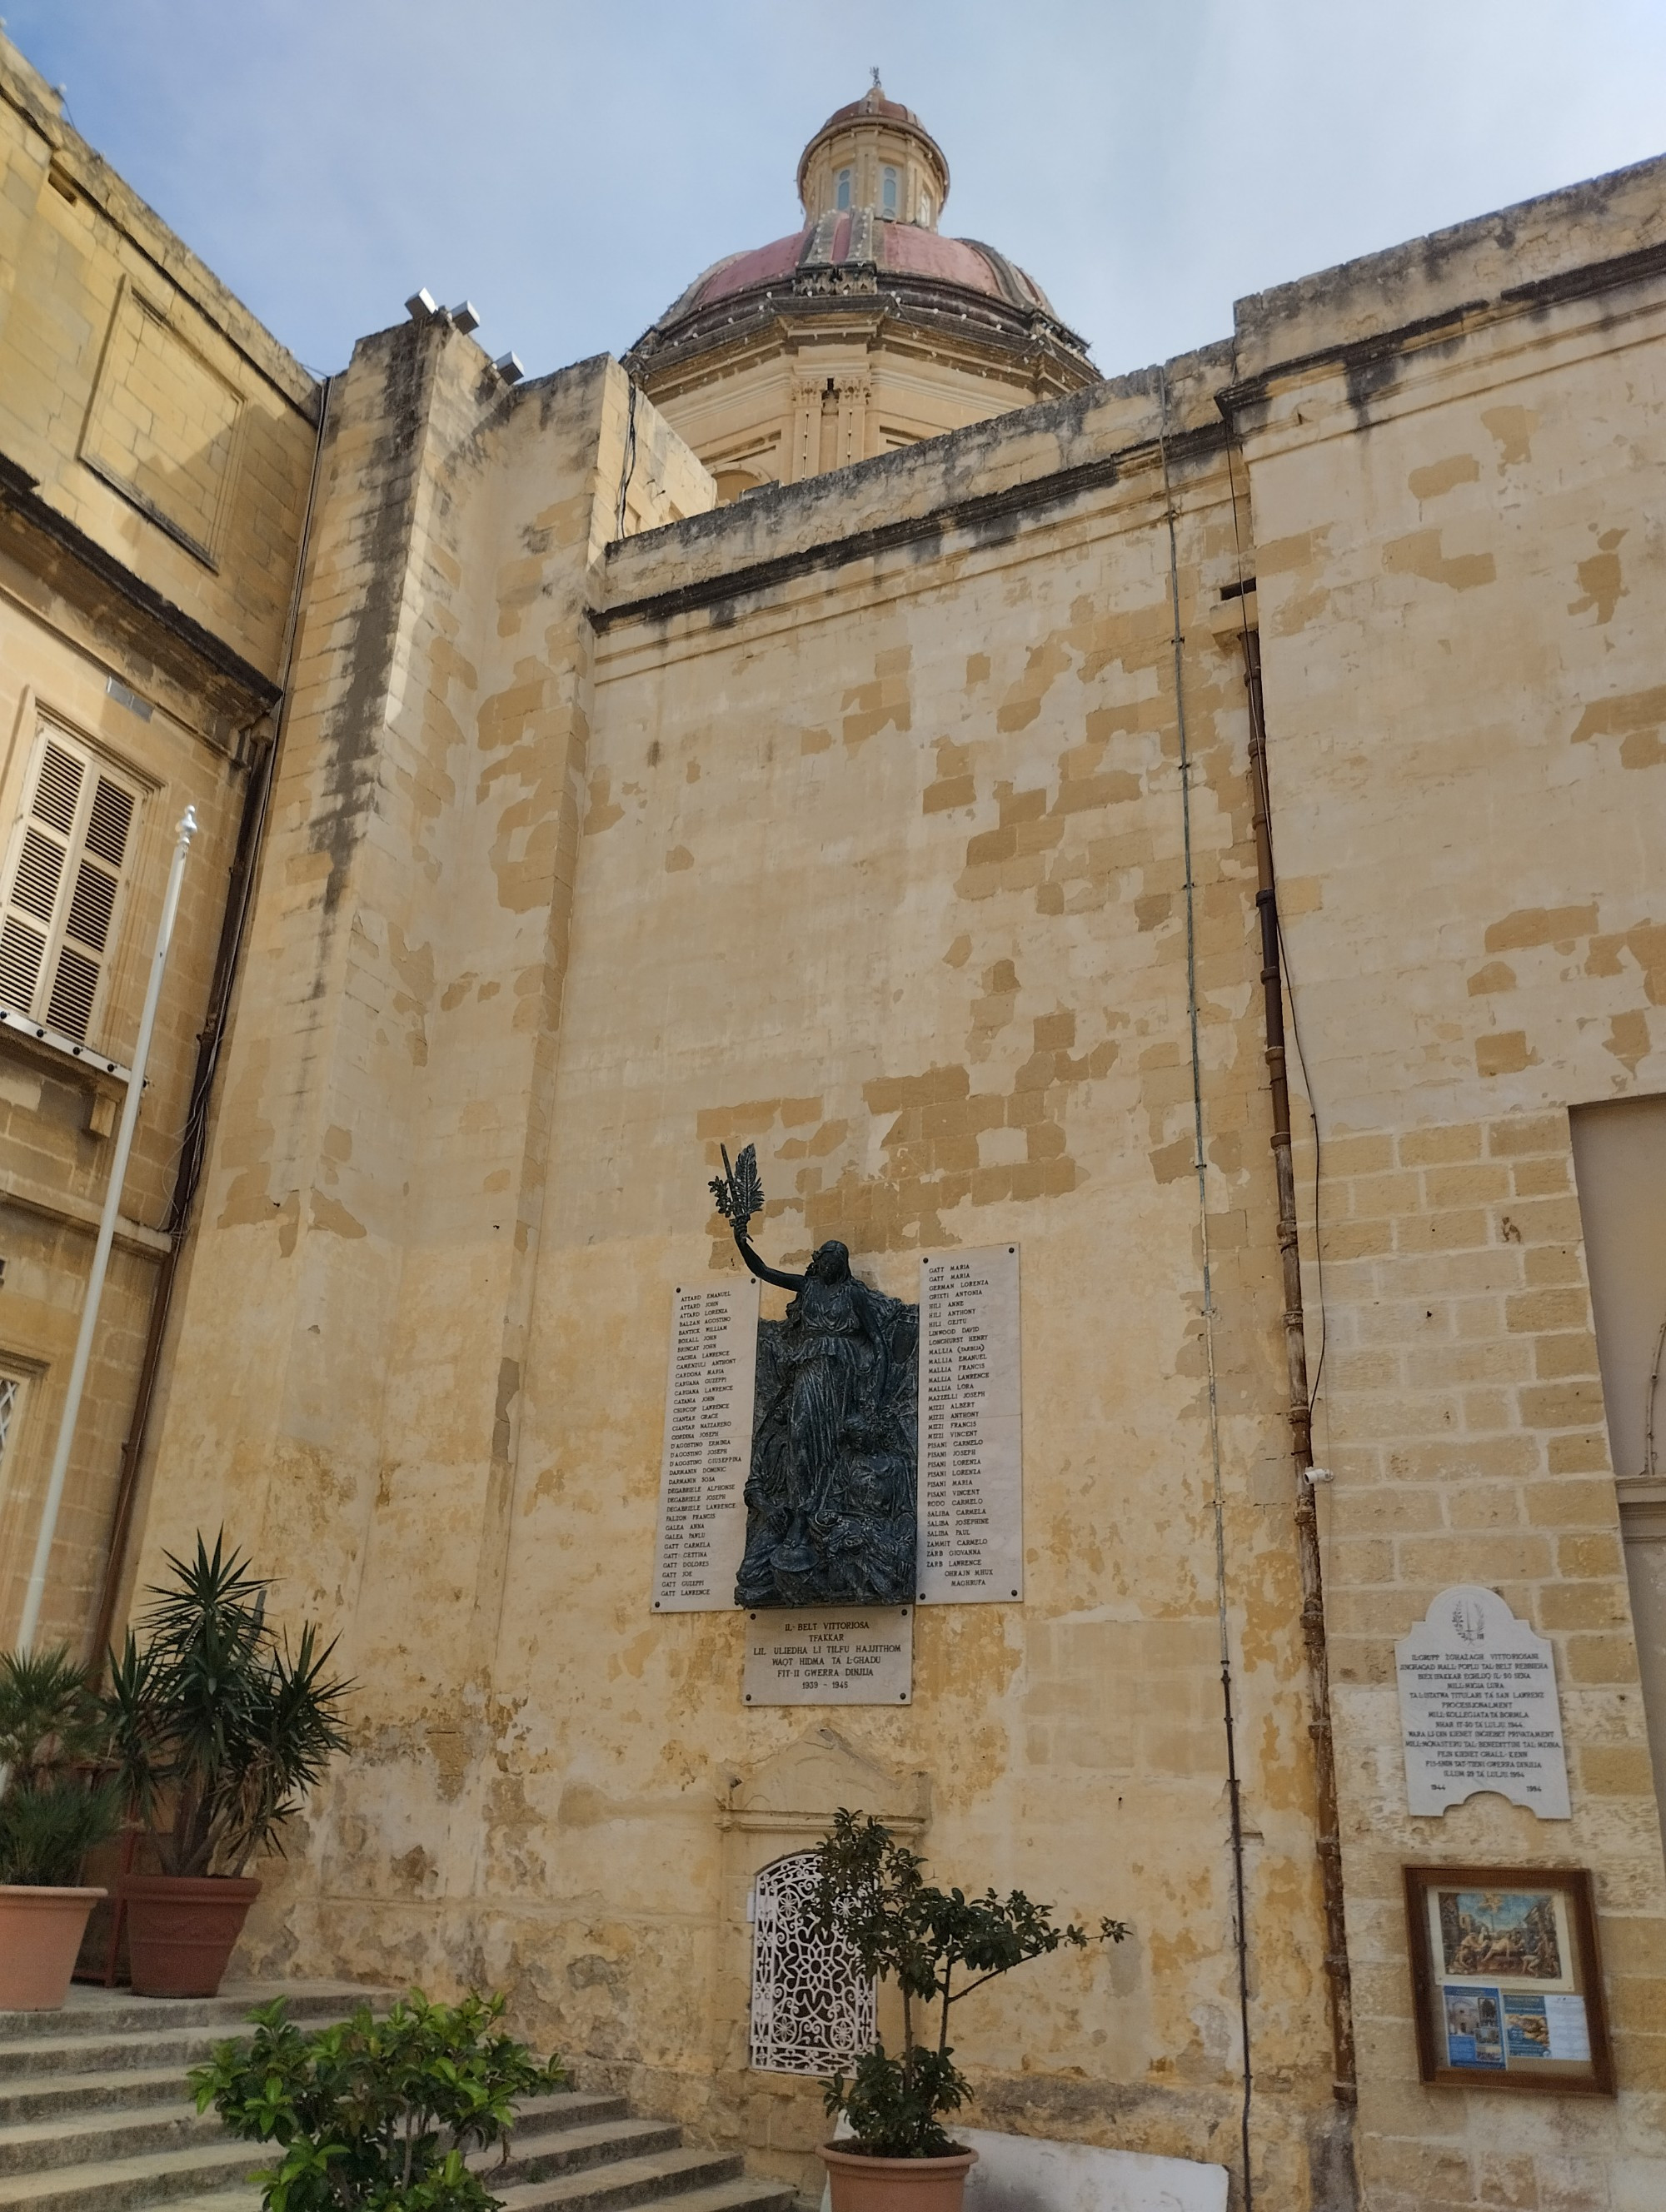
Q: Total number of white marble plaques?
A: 4